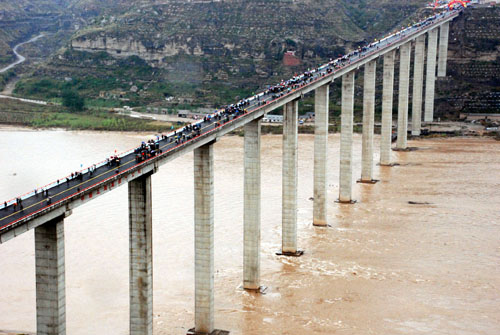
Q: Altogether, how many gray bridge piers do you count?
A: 13